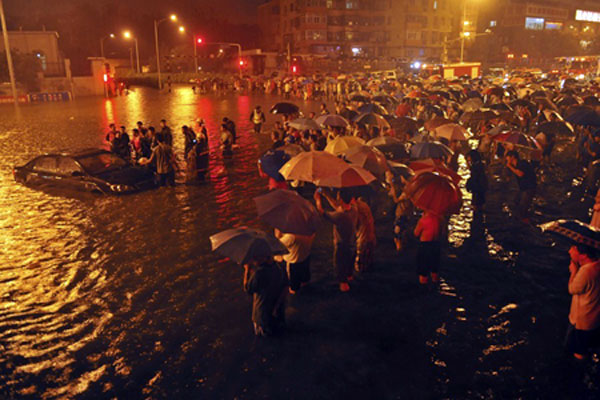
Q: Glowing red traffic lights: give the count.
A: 4